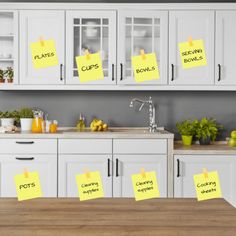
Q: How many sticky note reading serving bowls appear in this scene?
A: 1